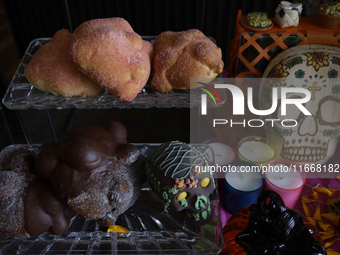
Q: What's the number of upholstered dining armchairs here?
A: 0